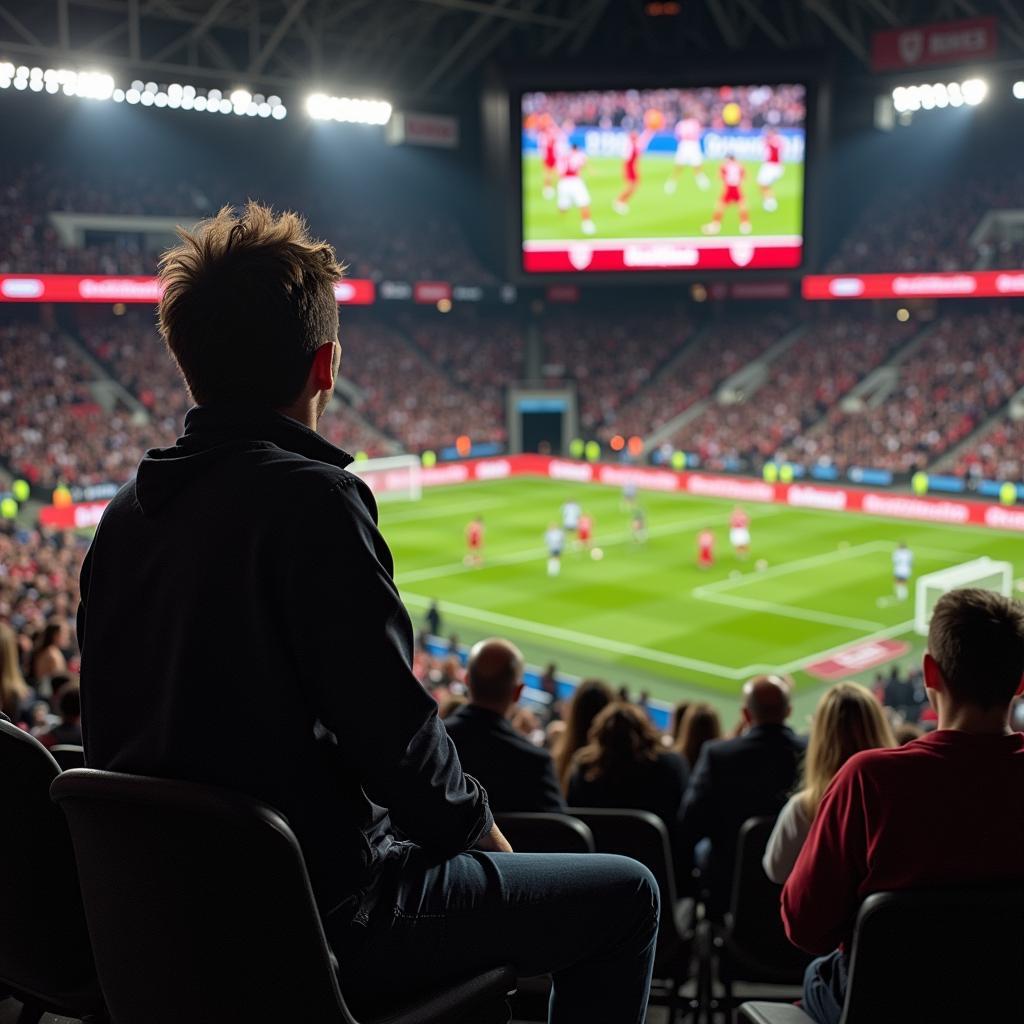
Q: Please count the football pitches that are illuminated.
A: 1